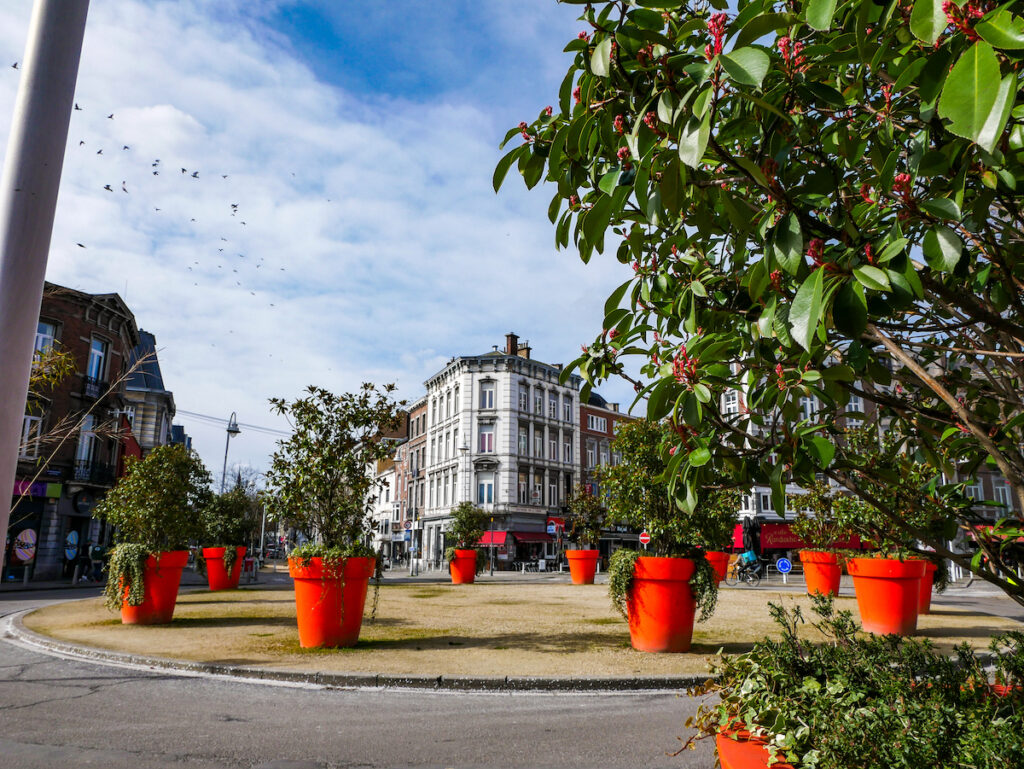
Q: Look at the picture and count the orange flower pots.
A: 11